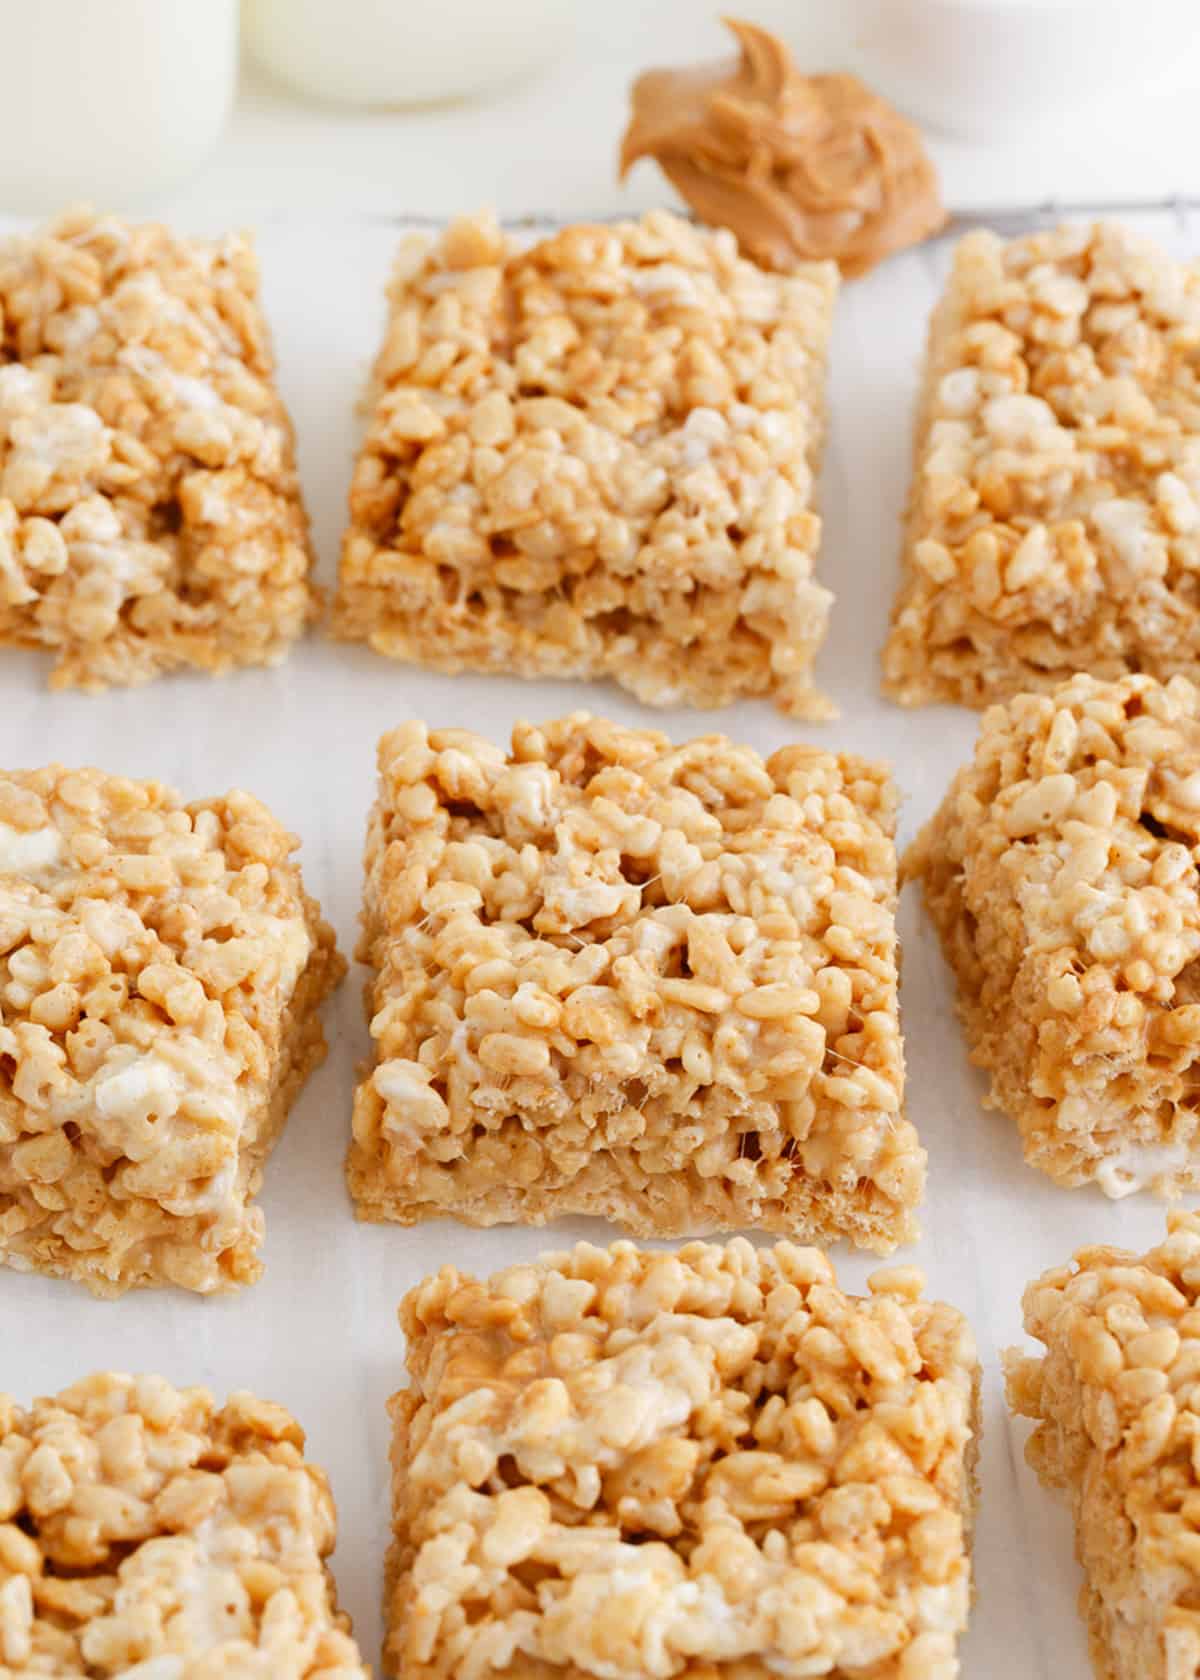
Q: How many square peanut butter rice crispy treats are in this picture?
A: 9